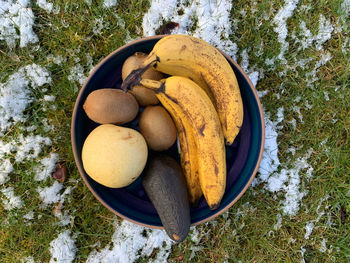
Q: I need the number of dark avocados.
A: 1